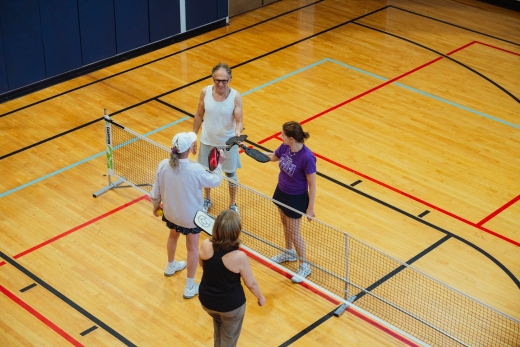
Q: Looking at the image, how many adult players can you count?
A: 4